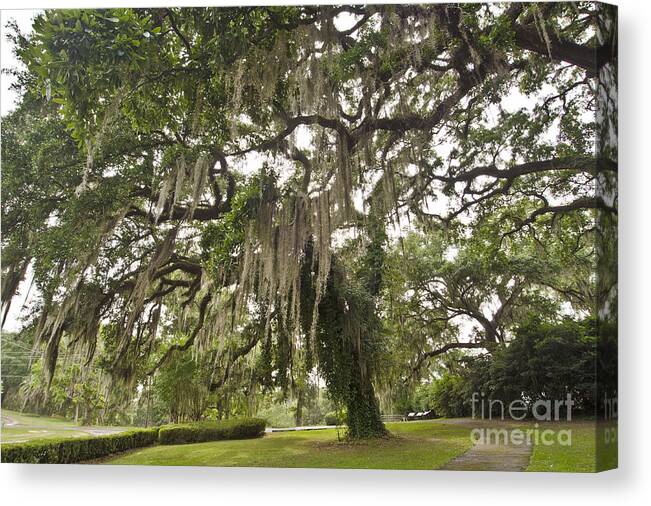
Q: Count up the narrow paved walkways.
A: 1